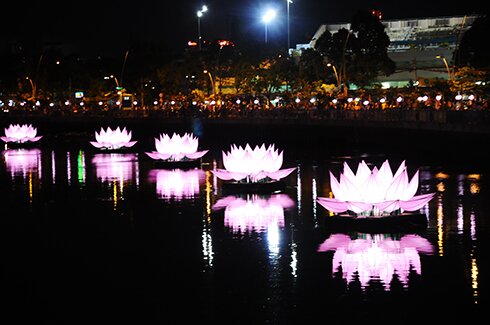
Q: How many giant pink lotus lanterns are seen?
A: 5